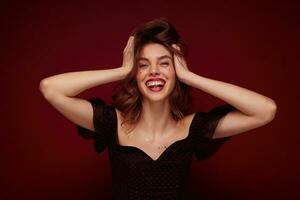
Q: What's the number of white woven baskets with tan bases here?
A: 0